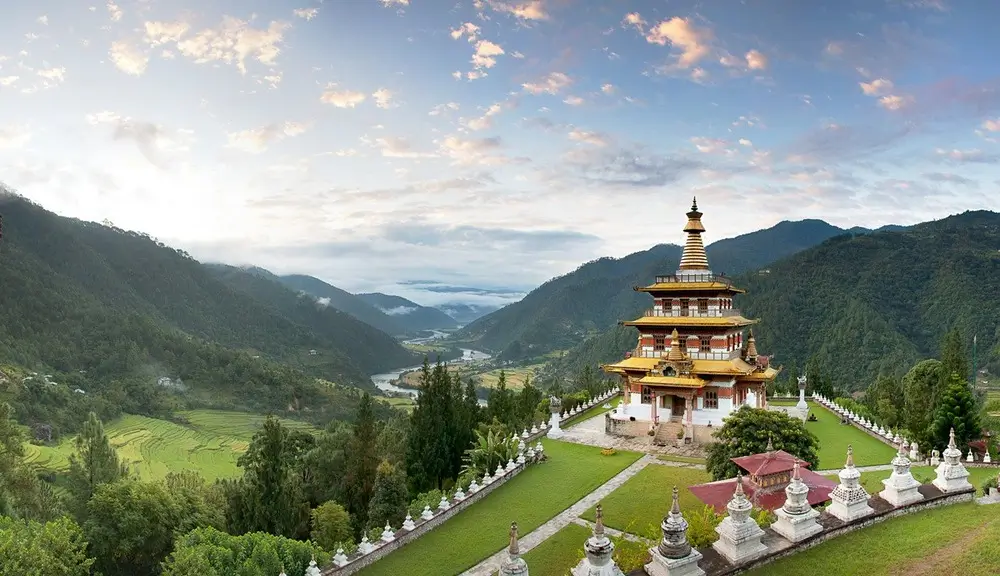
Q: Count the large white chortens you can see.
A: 8